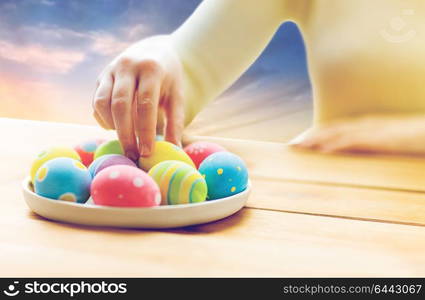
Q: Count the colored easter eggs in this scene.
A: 10